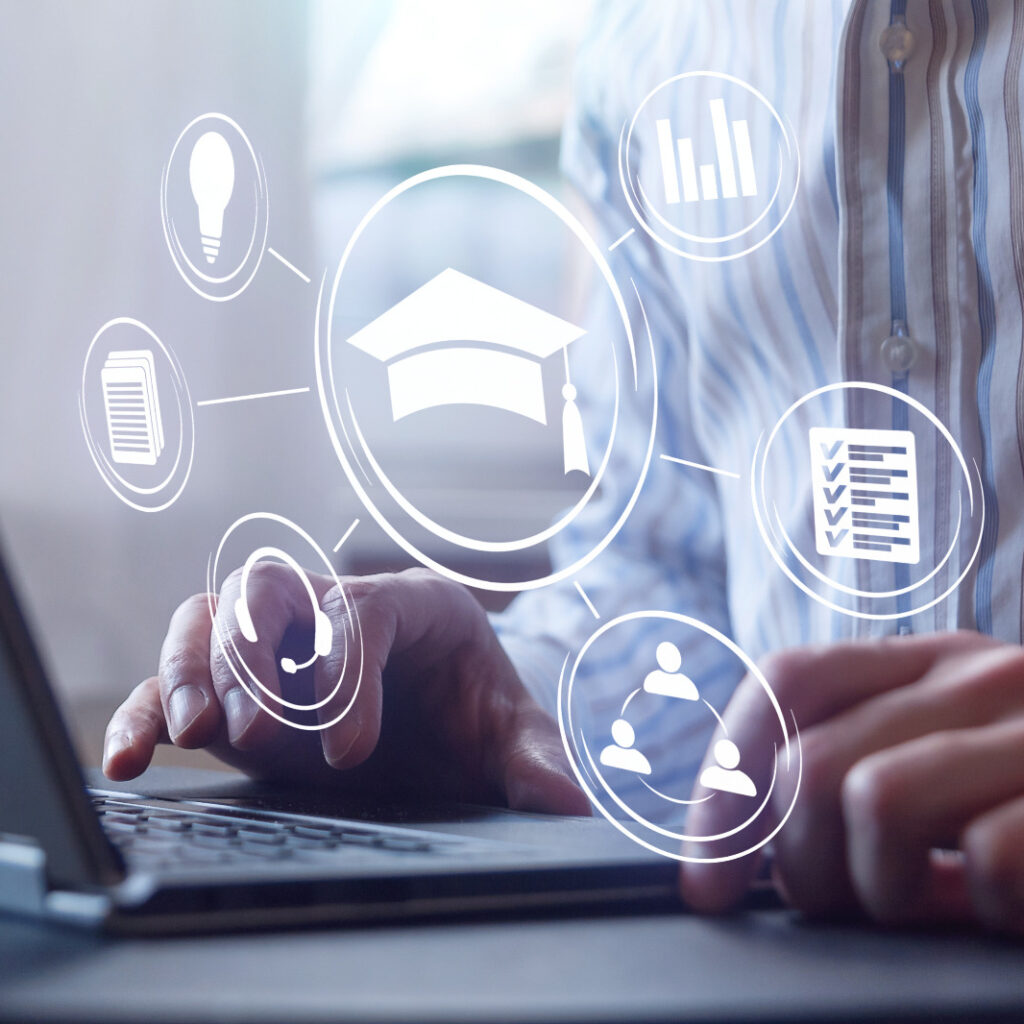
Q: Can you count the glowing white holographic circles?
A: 7